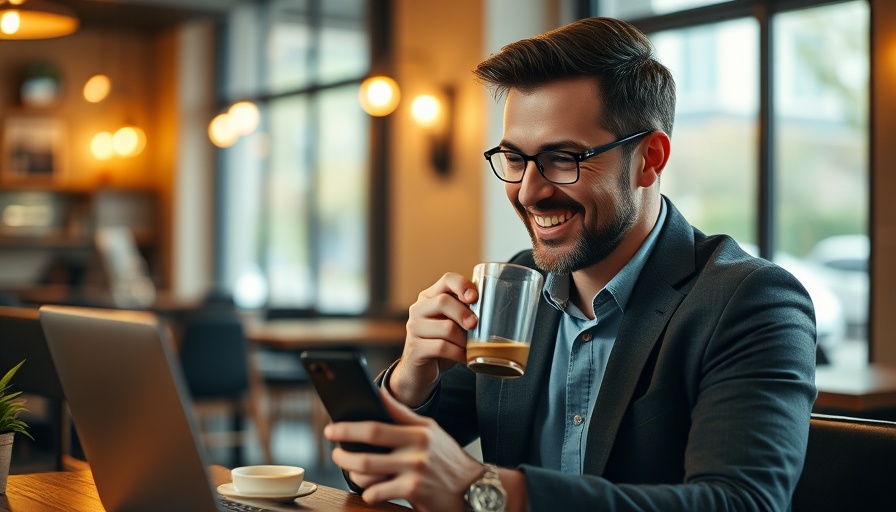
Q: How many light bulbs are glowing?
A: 8